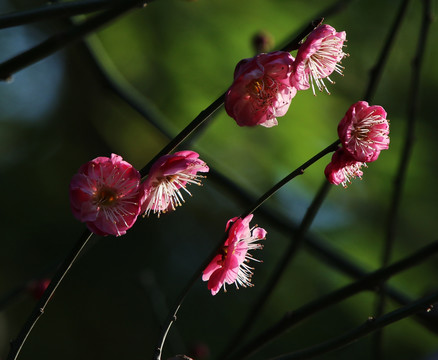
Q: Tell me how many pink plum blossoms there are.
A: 7